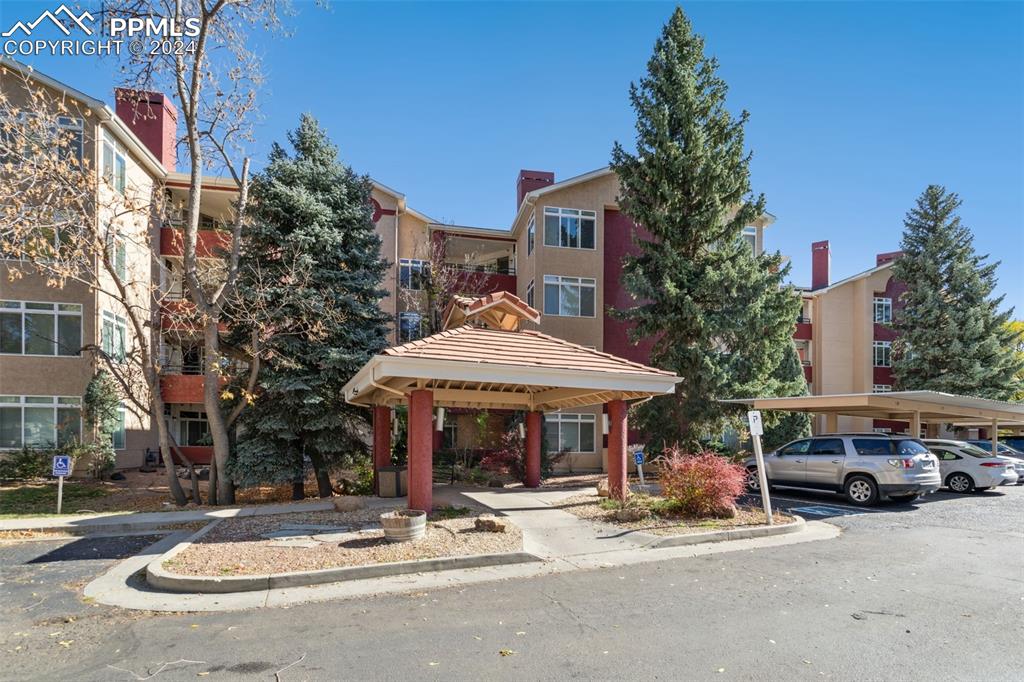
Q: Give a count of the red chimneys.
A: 4